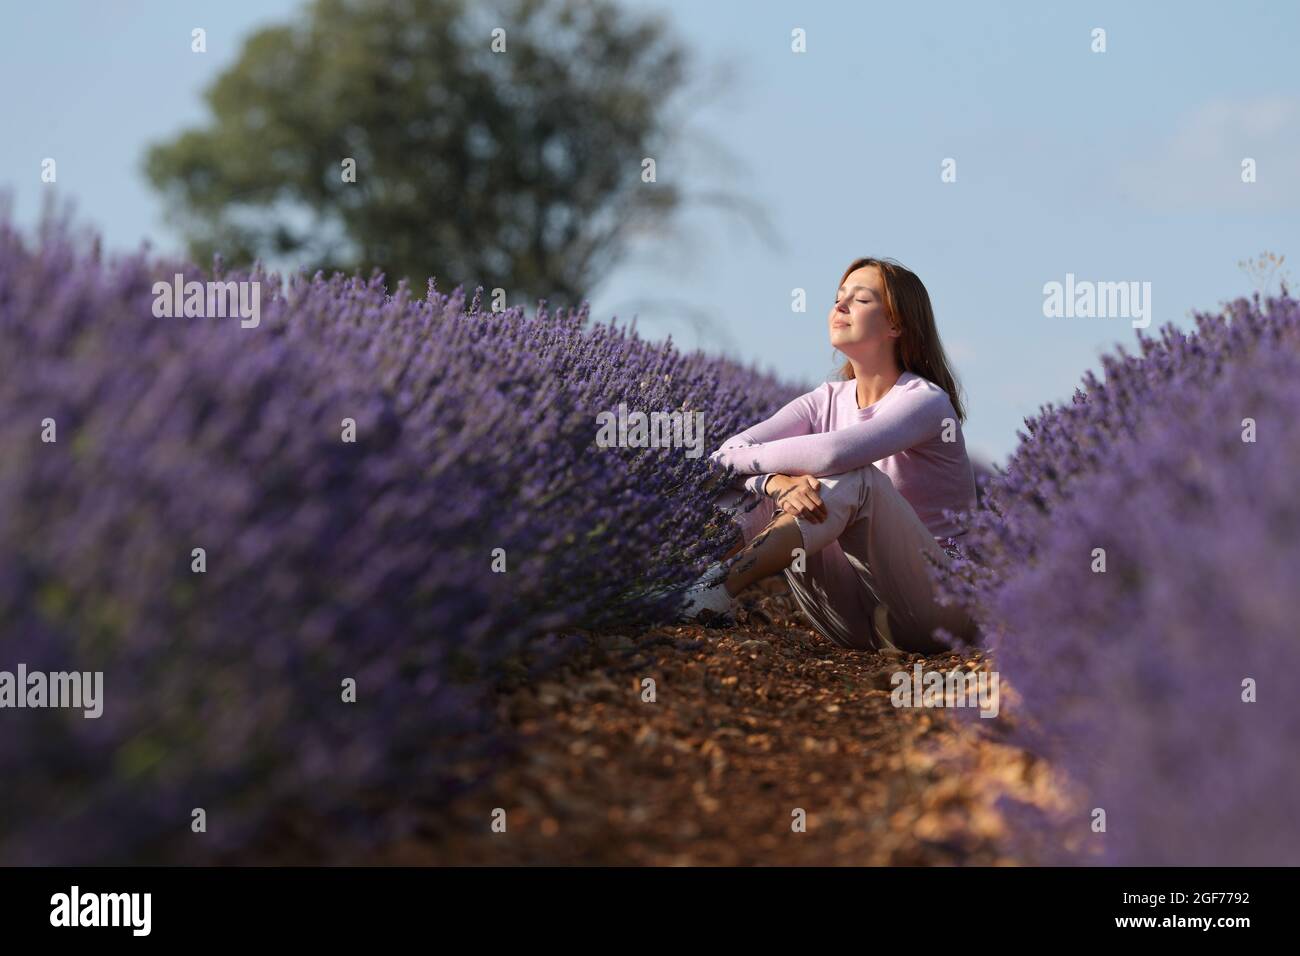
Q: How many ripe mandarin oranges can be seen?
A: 0